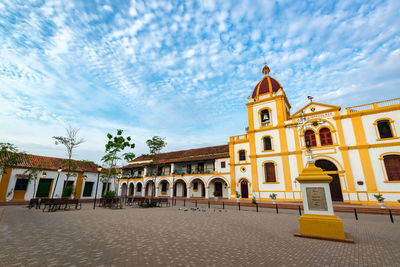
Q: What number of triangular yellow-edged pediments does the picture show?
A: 1